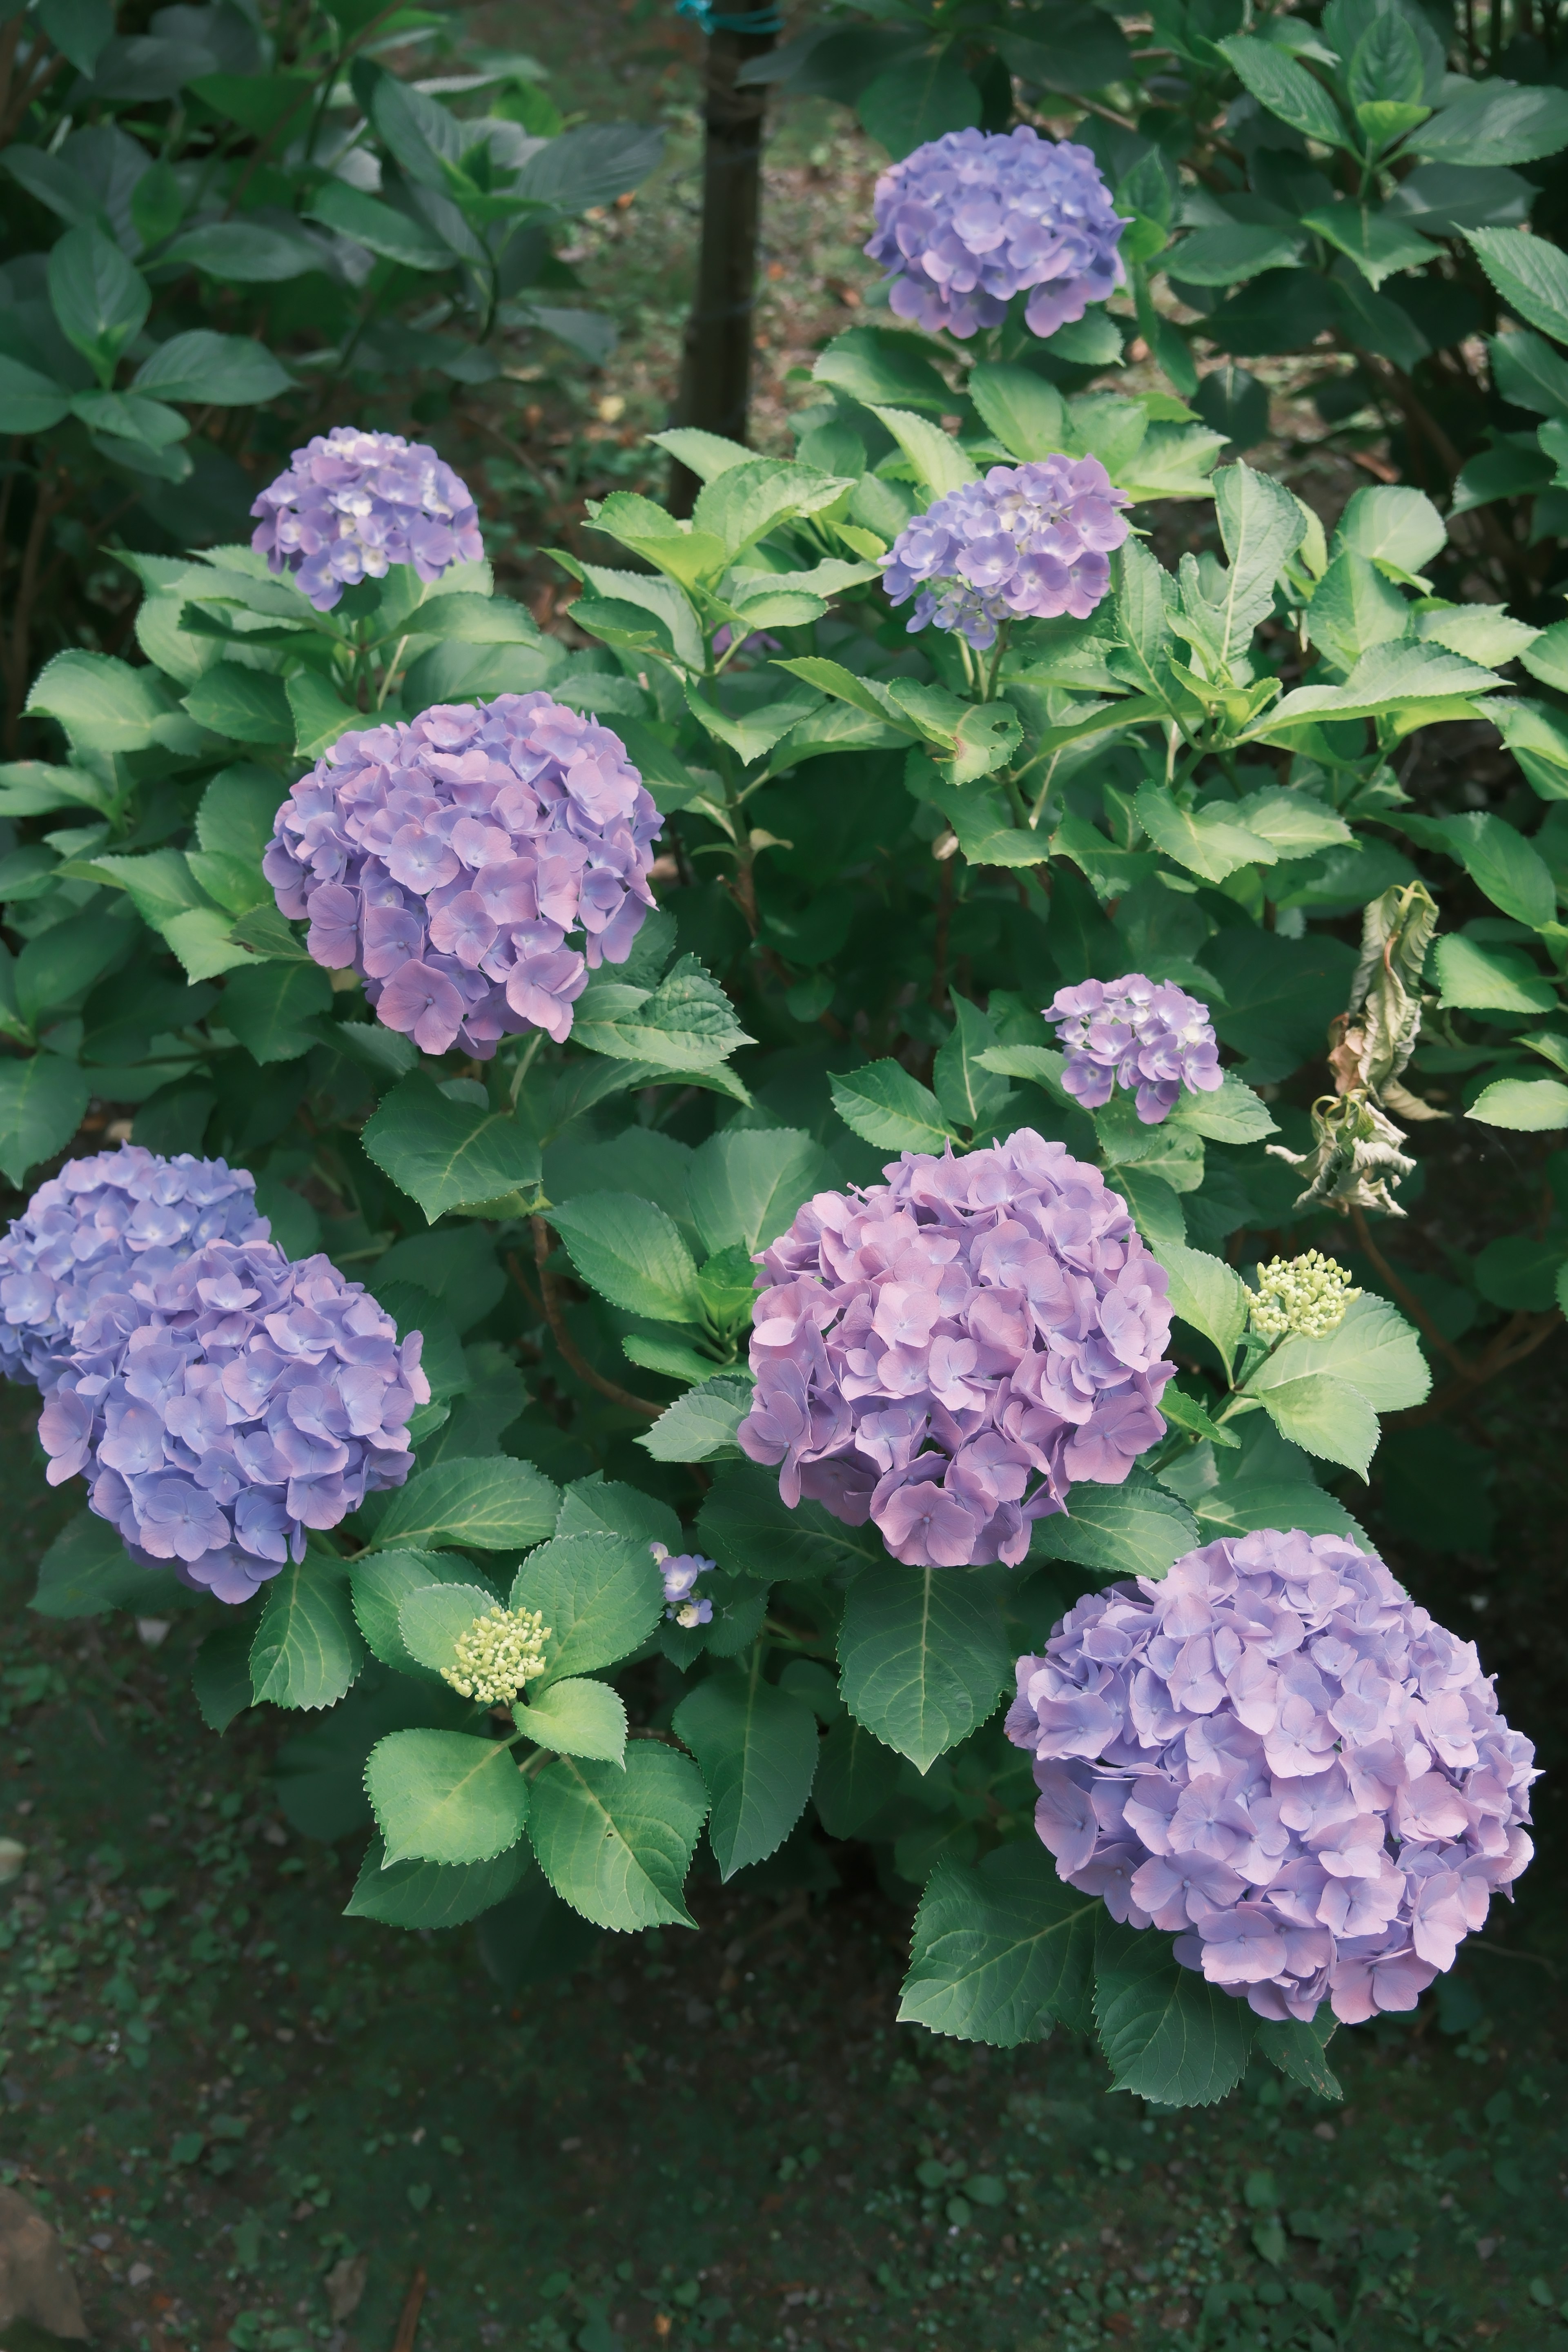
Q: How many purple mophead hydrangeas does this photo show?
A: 9